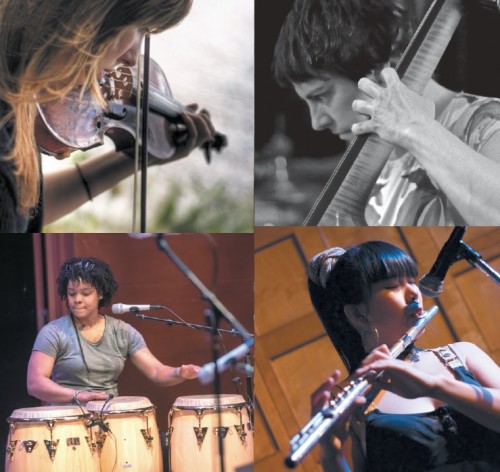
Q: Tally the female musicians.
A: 4